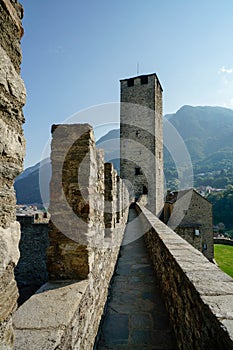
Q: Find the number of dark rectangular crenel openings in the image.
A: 2